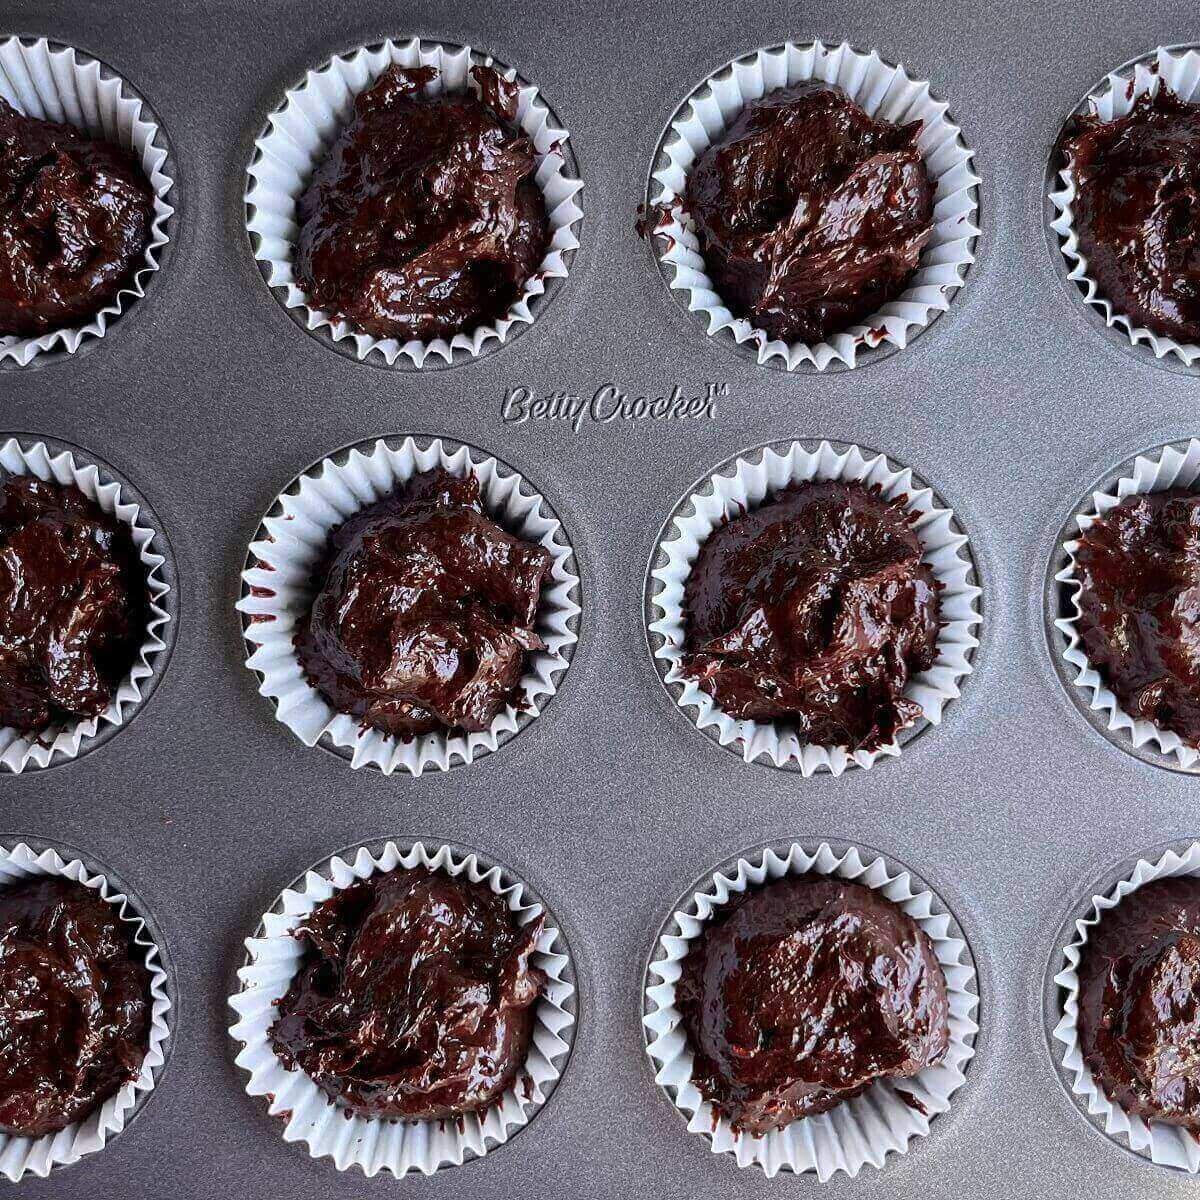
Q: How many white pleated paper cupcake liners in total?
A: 12